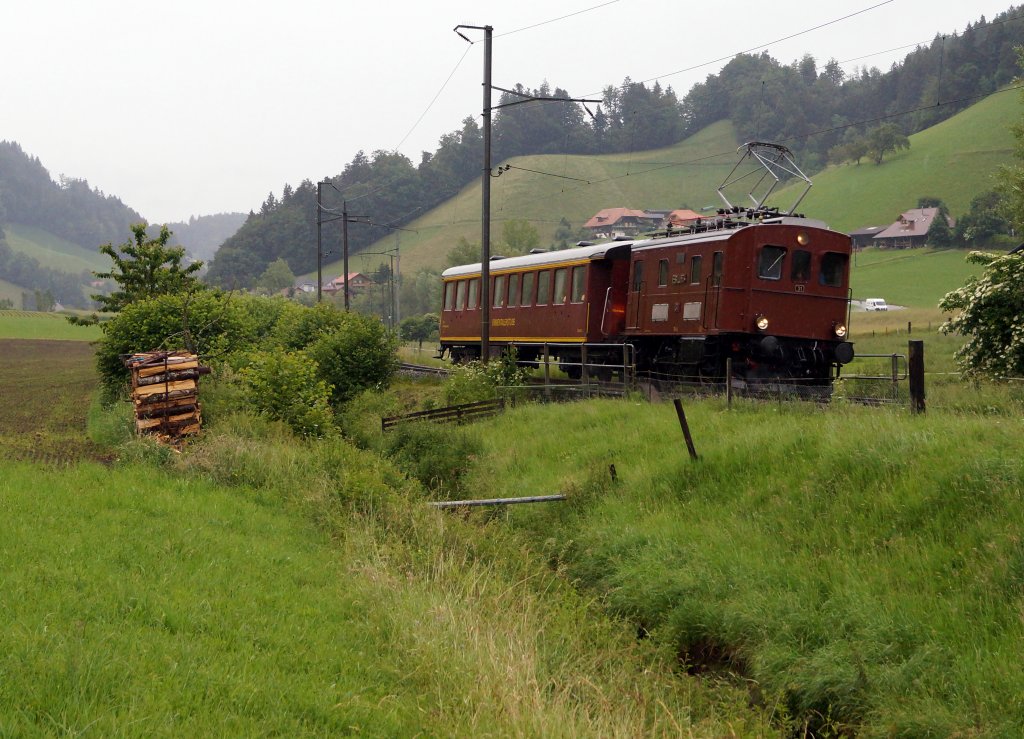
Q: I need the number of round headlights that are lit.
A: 3